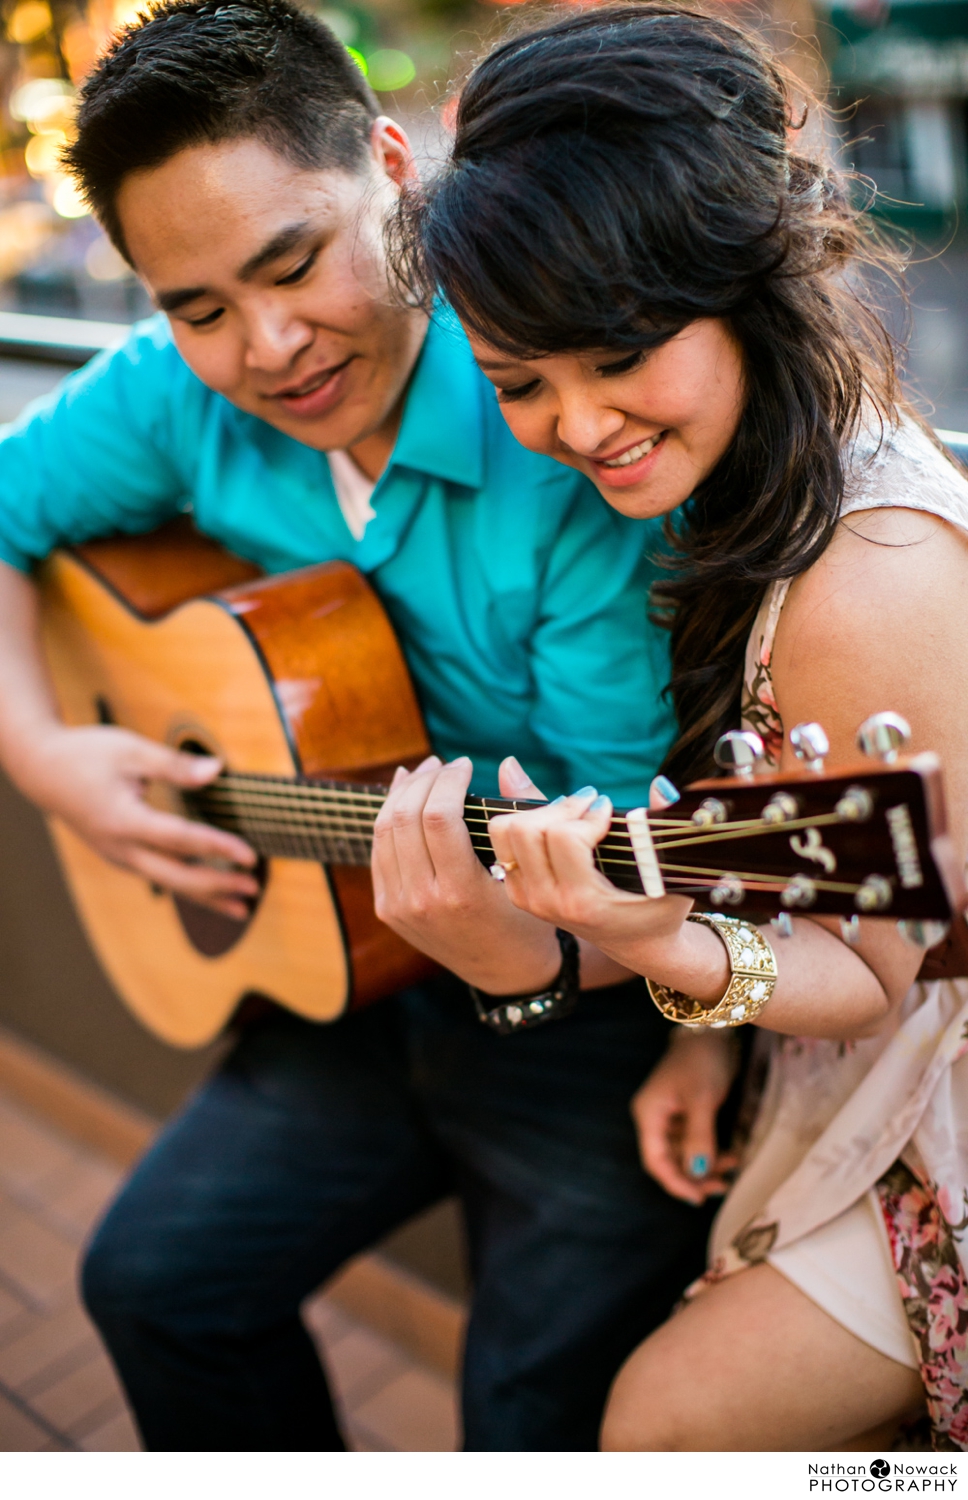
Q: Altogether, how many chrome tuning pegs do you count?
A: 6